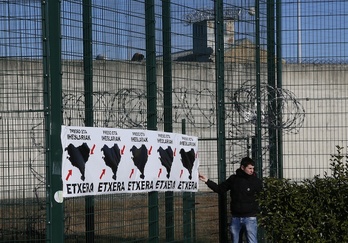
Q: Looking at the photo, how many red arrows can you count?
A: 10